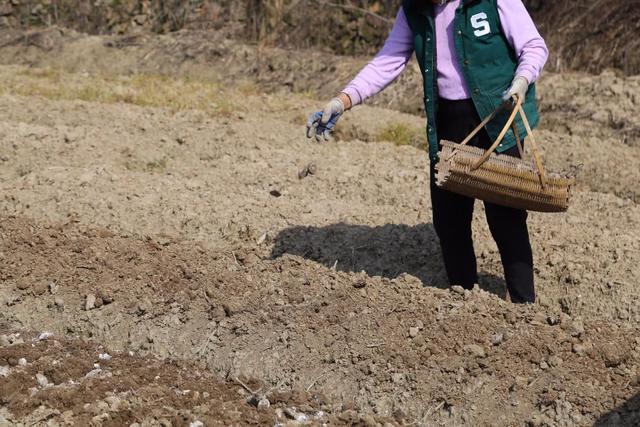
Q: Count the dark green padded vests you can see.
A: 1